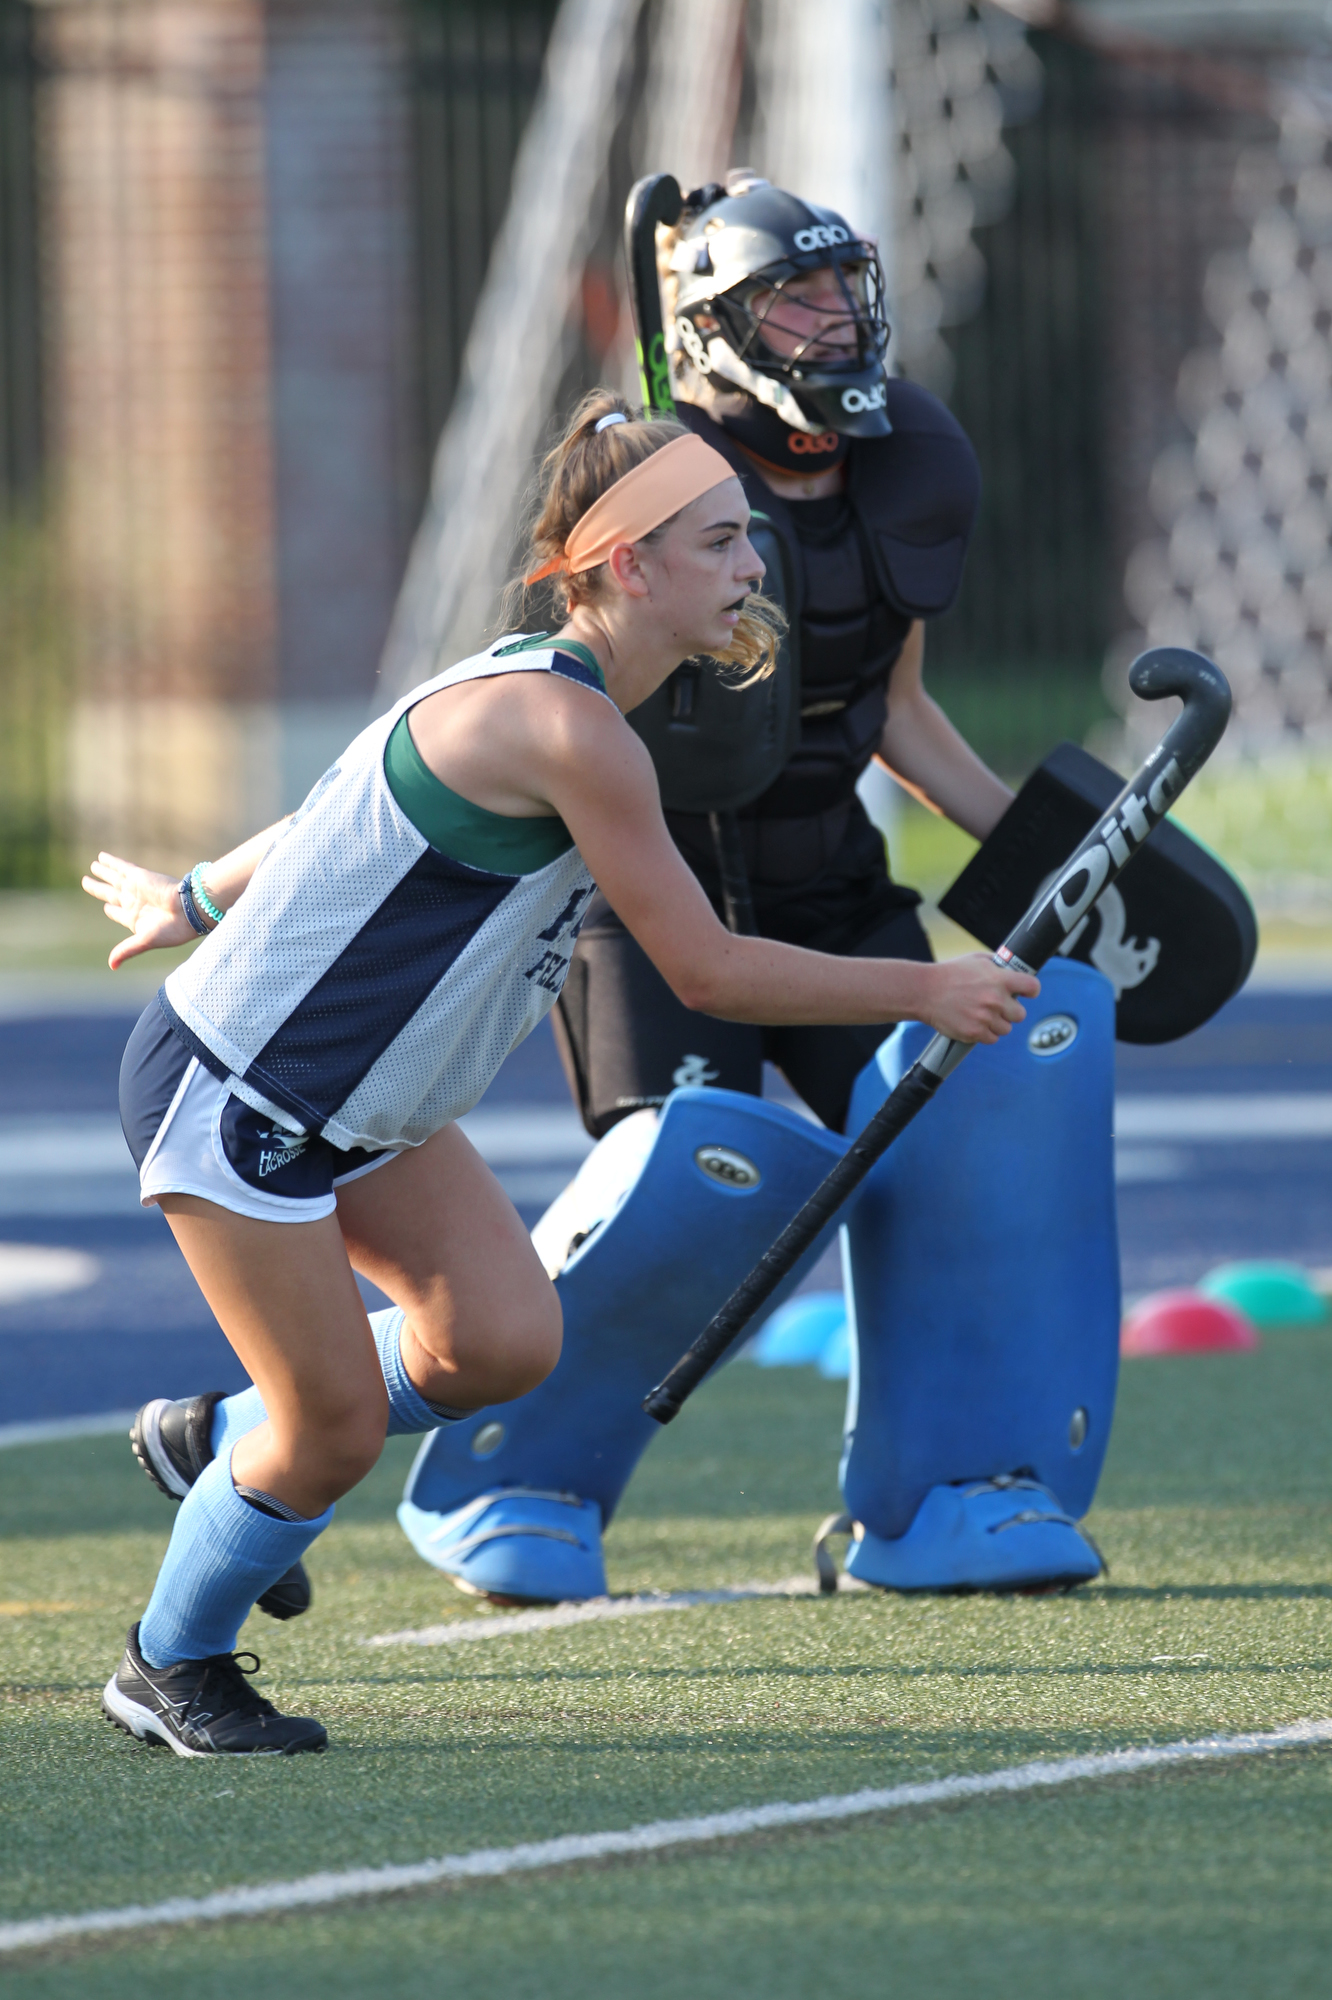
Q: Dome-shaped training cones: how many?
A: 4